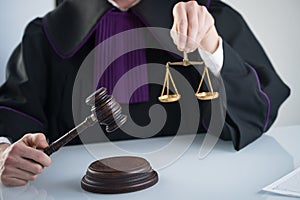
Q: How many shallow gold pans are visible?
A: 2